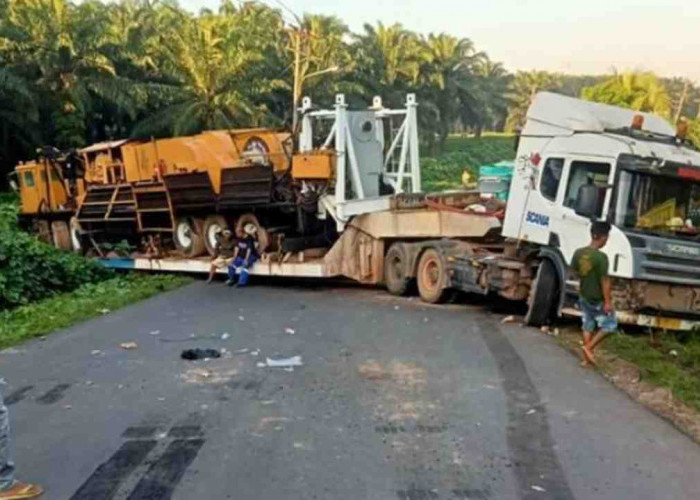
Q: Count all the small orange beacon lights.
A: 2